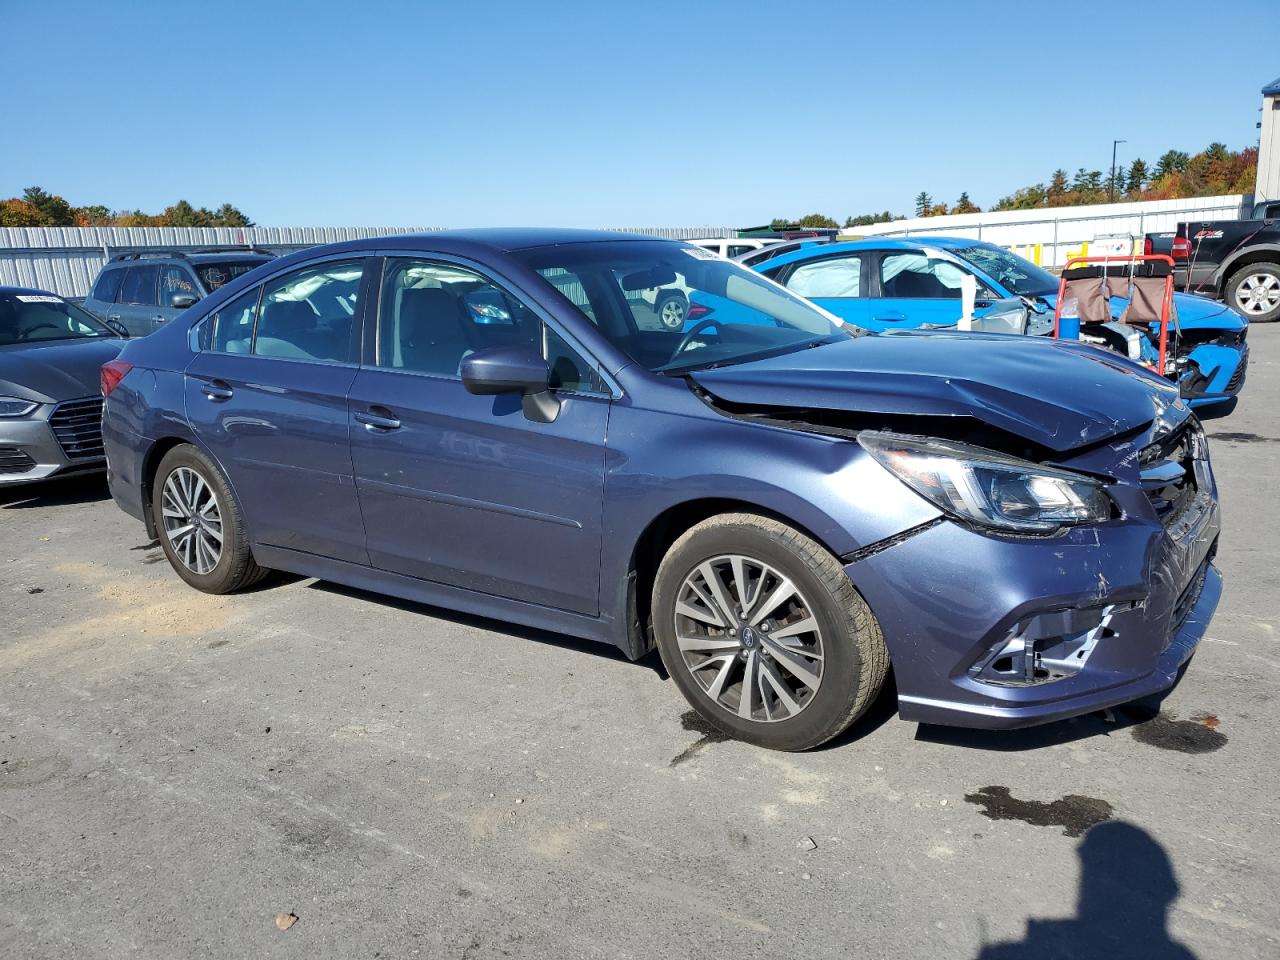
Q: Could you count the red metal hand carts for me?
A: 1